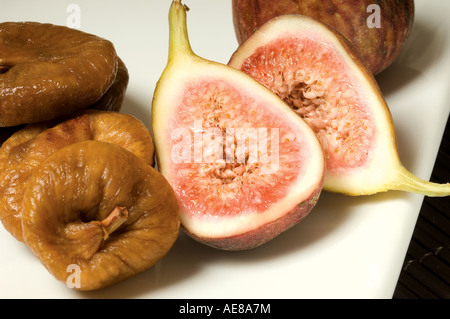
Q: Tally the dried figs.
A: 4